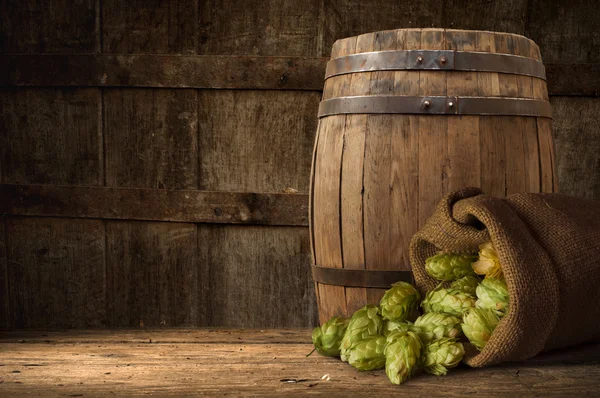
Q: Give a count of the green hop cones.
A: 13